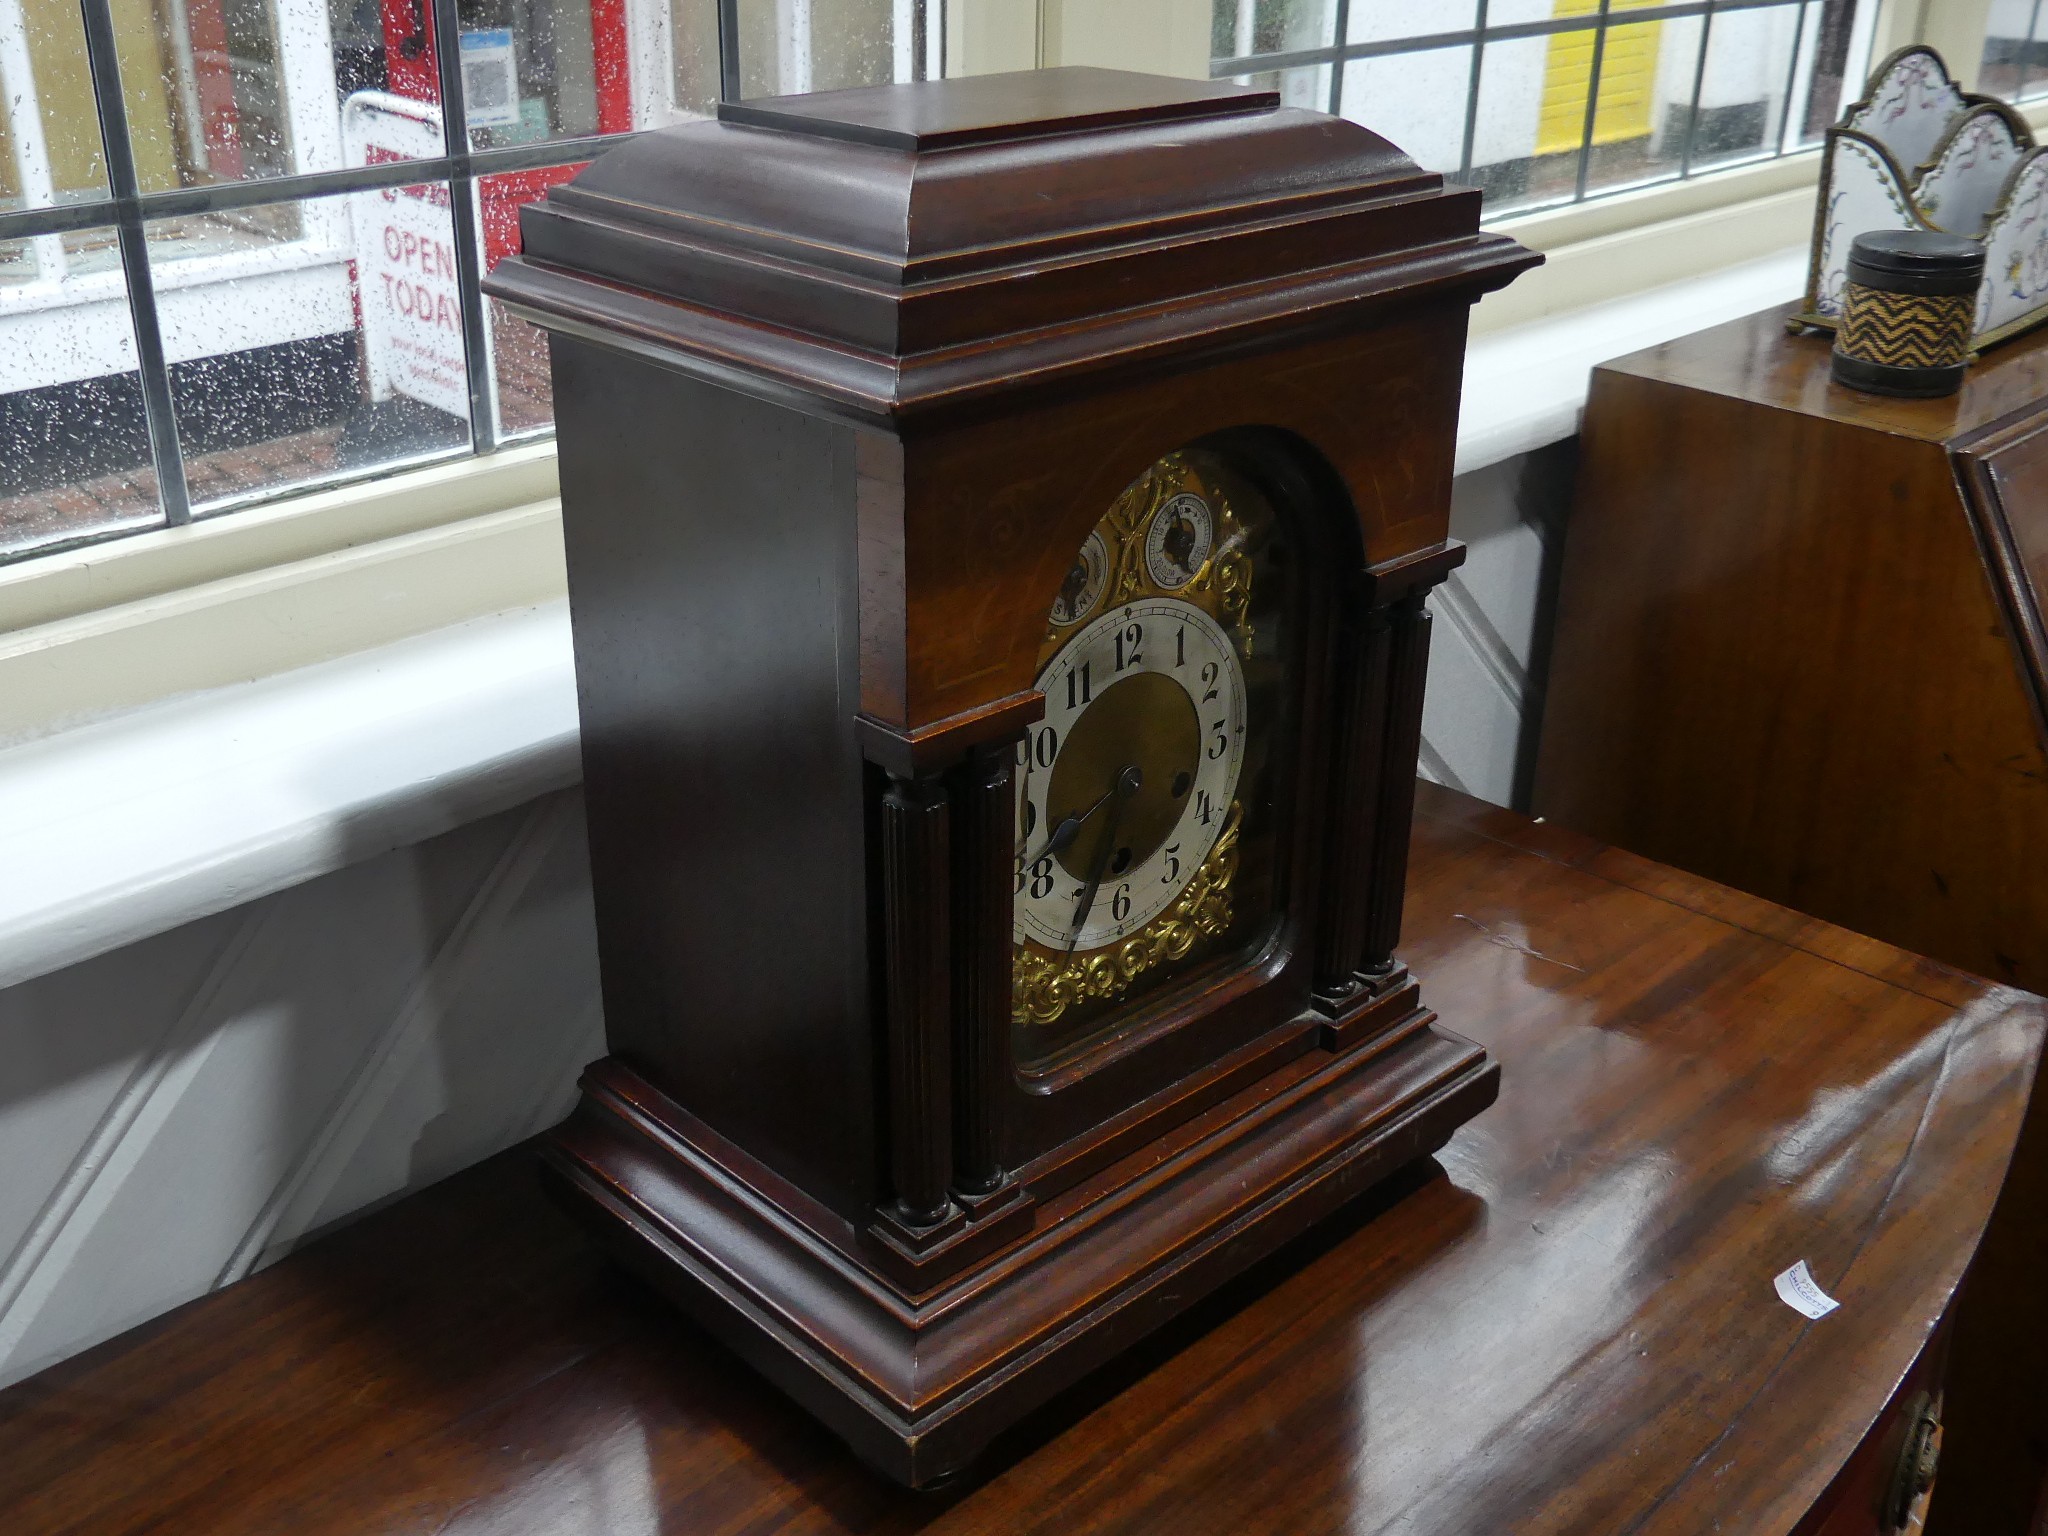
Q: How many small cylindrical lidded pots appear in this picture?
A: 1